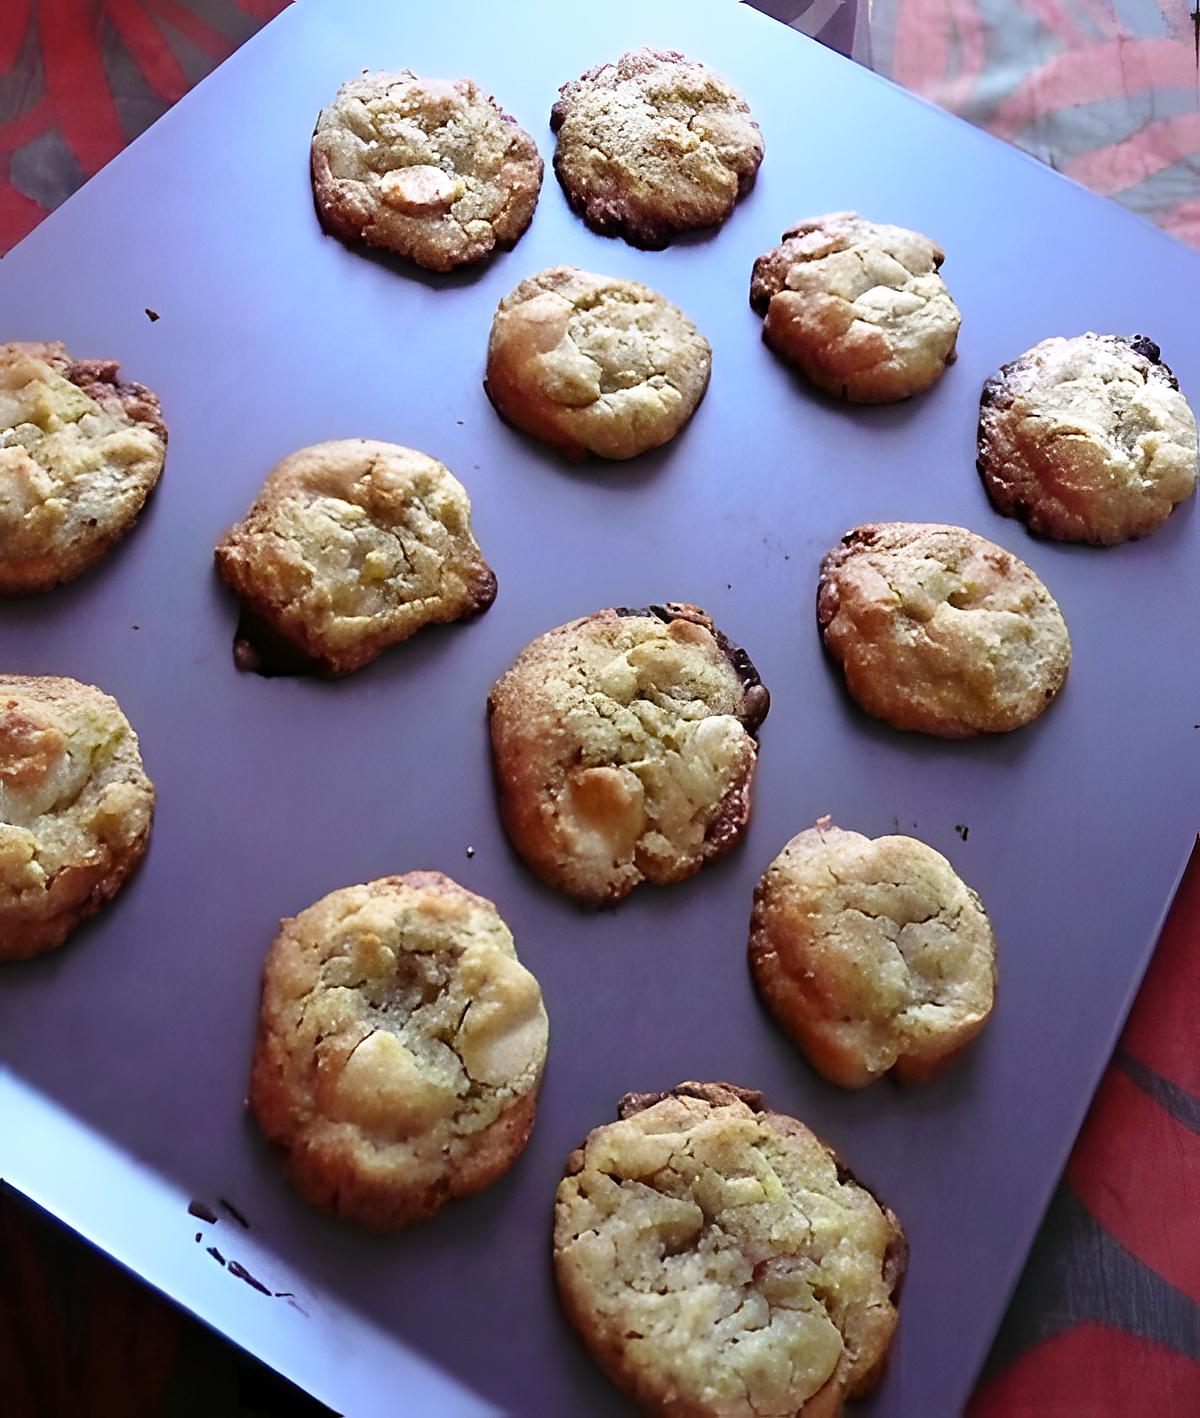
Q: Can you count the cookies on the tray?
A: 13